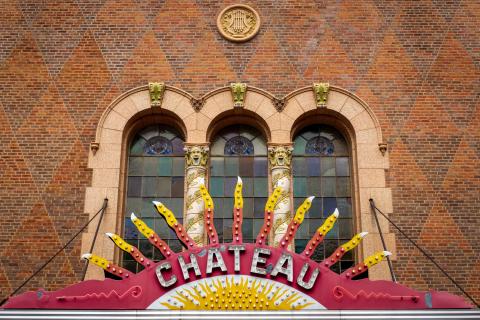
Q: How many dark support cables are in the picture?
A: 4